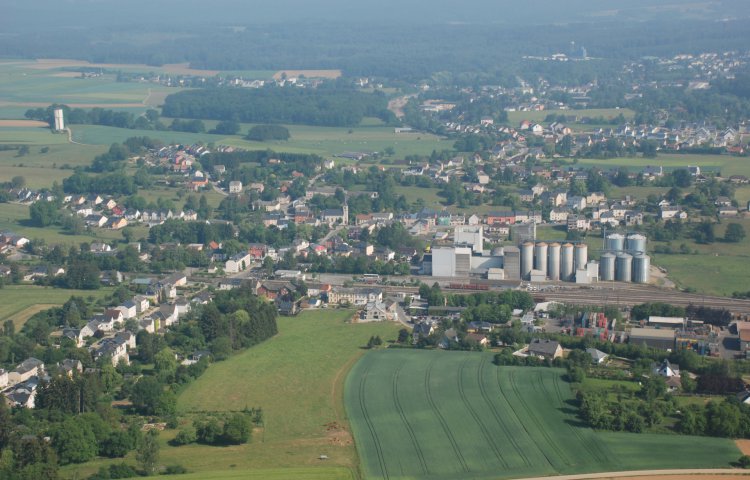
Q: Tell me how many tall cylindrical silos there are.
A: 10